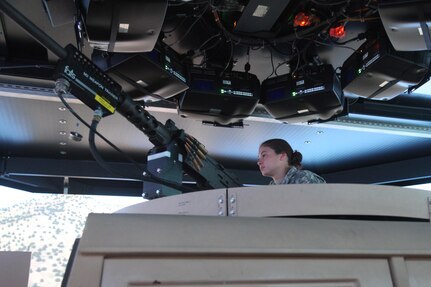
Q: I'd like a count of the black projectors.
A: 6